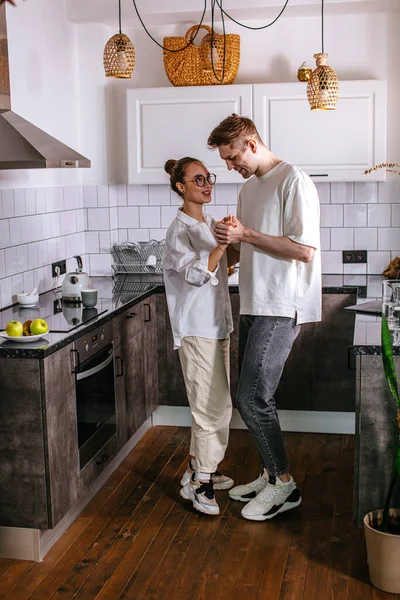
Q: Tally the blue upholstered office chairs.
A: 0